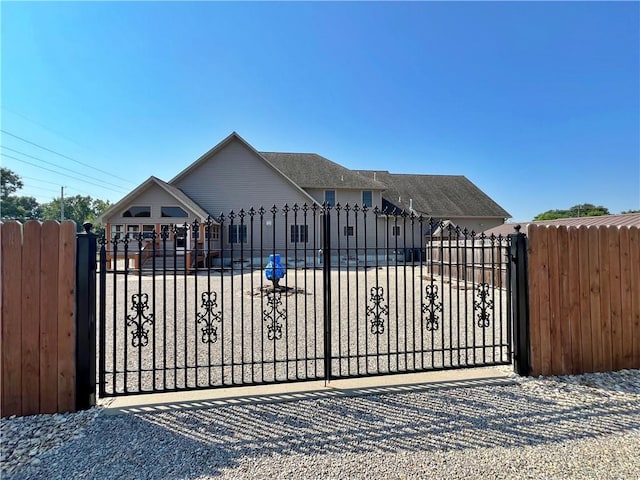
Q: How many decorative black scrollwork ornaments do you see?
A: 6